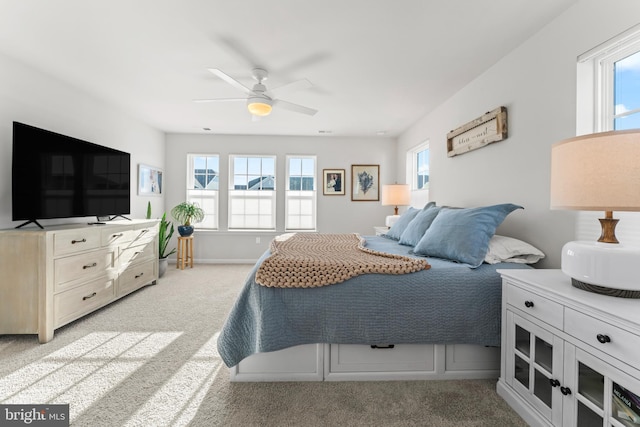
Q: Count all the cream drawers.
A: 7